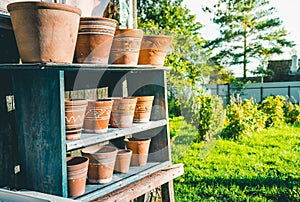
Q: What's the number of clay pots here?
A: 12